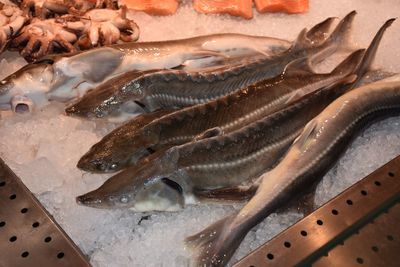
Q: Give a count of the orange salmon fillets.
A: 3